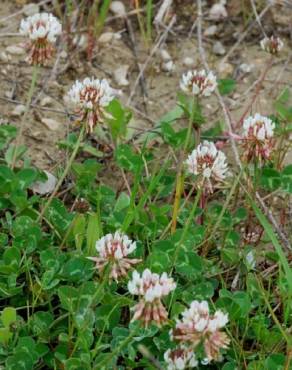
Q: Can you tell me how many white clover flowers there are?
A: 10